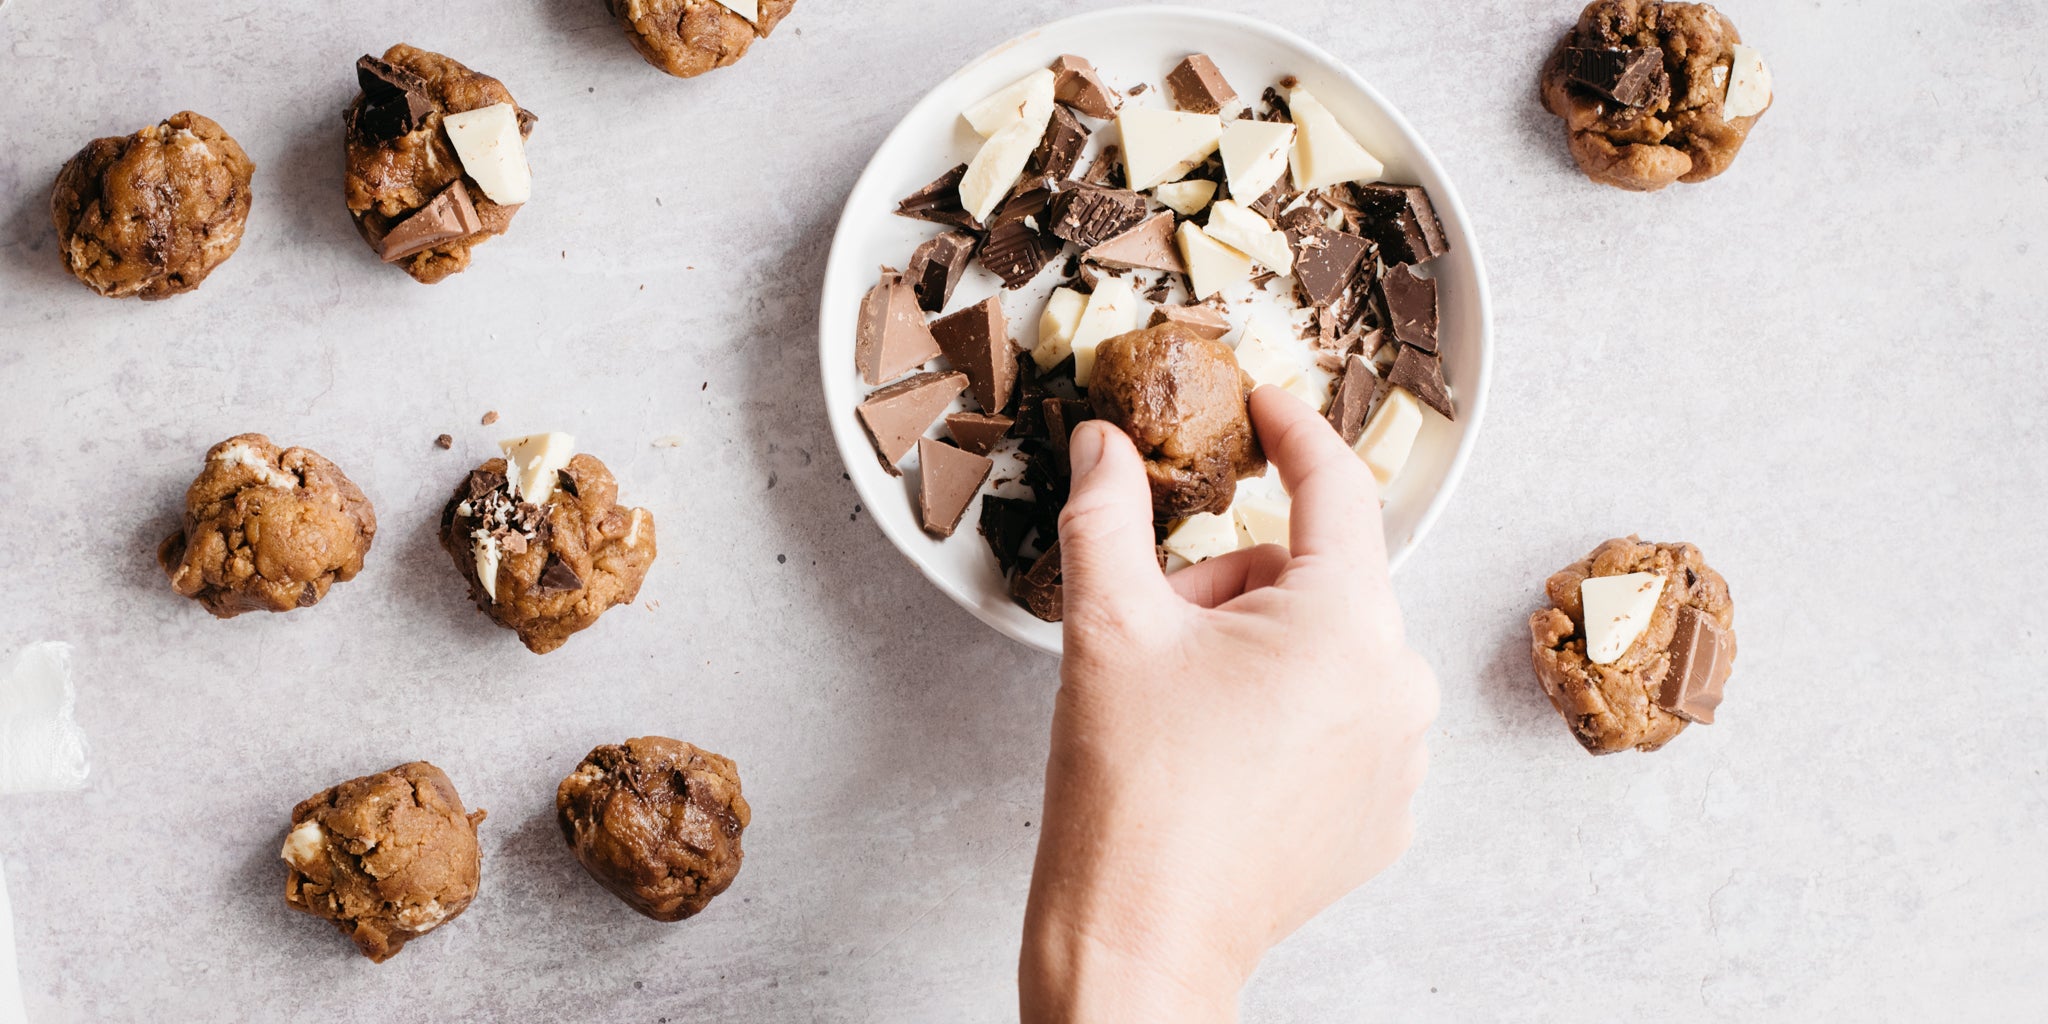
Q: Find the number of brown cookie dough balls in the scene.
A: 10